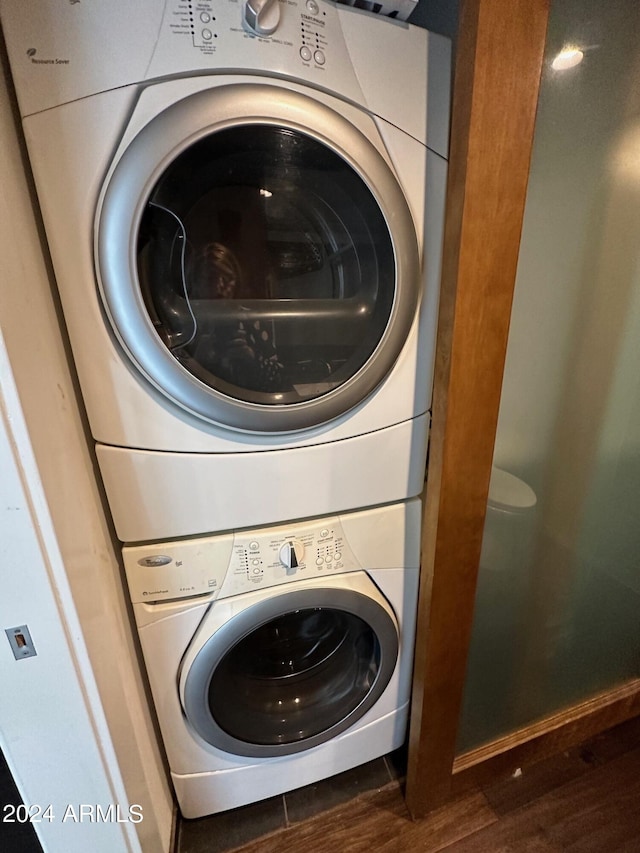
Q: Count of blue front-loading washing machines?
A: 0